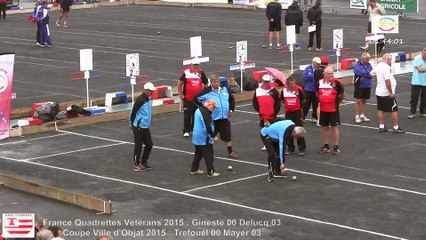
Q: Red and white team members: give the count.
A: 4